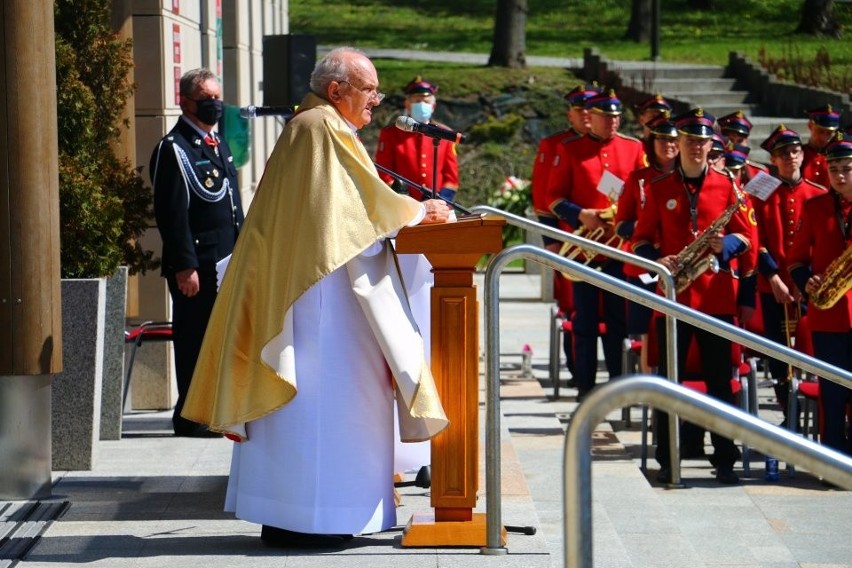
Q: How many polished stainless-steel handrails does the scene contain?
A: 3